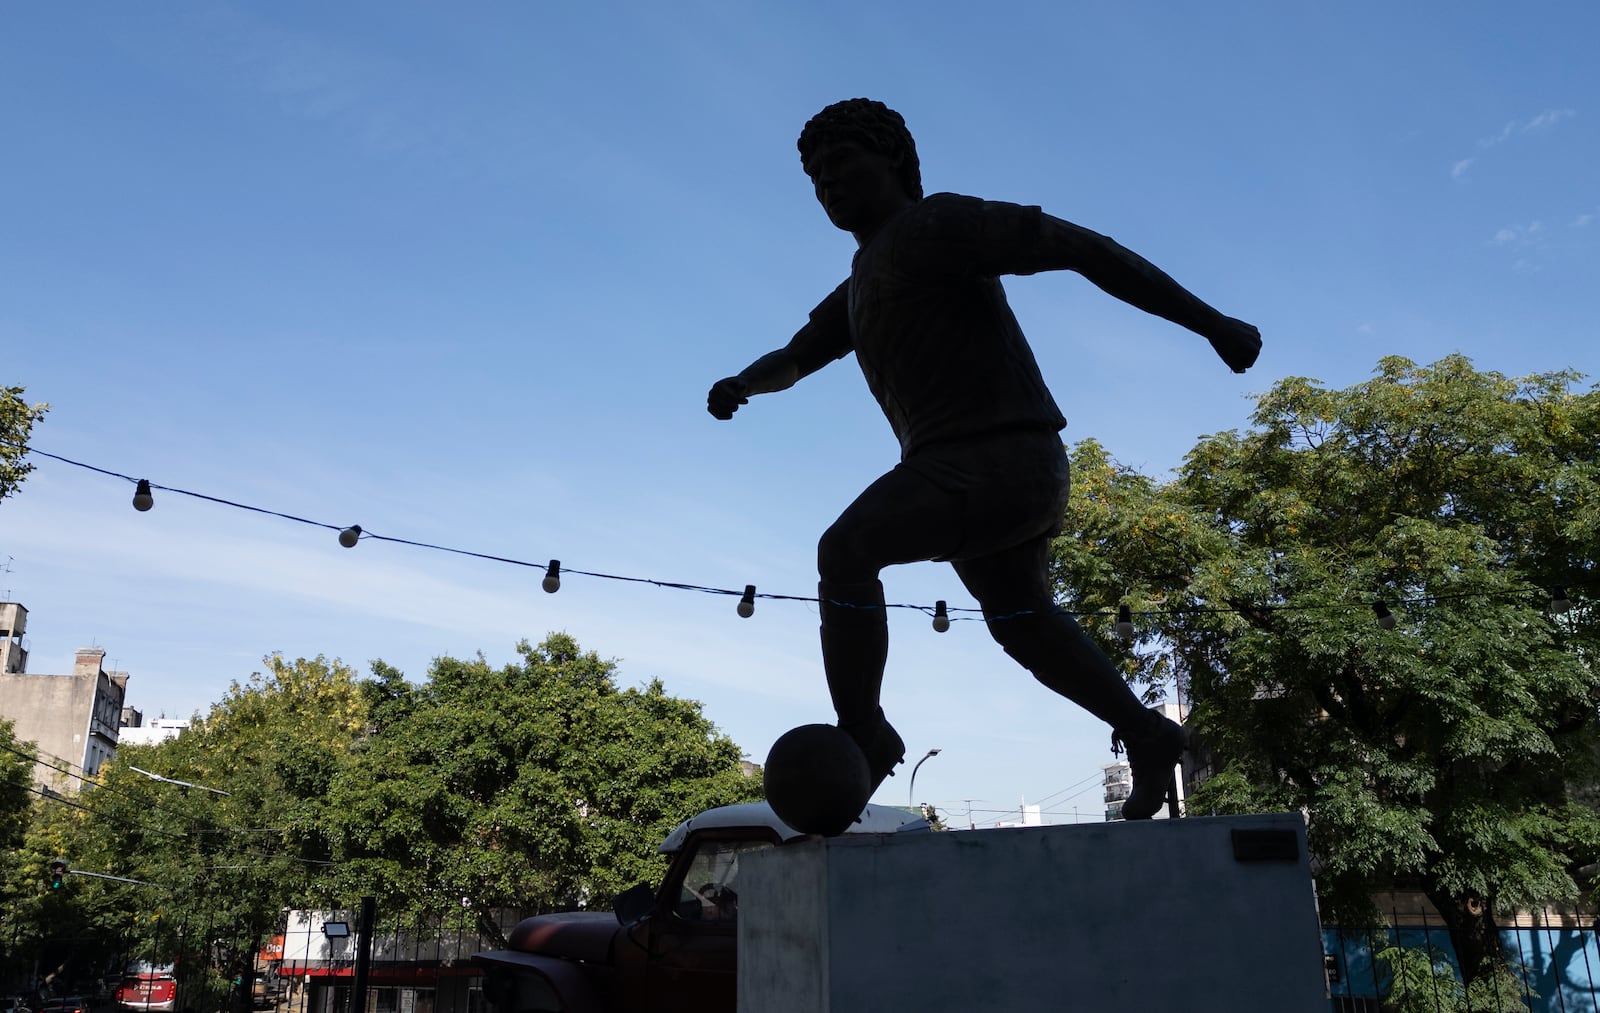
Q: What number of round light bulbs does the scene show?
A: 8